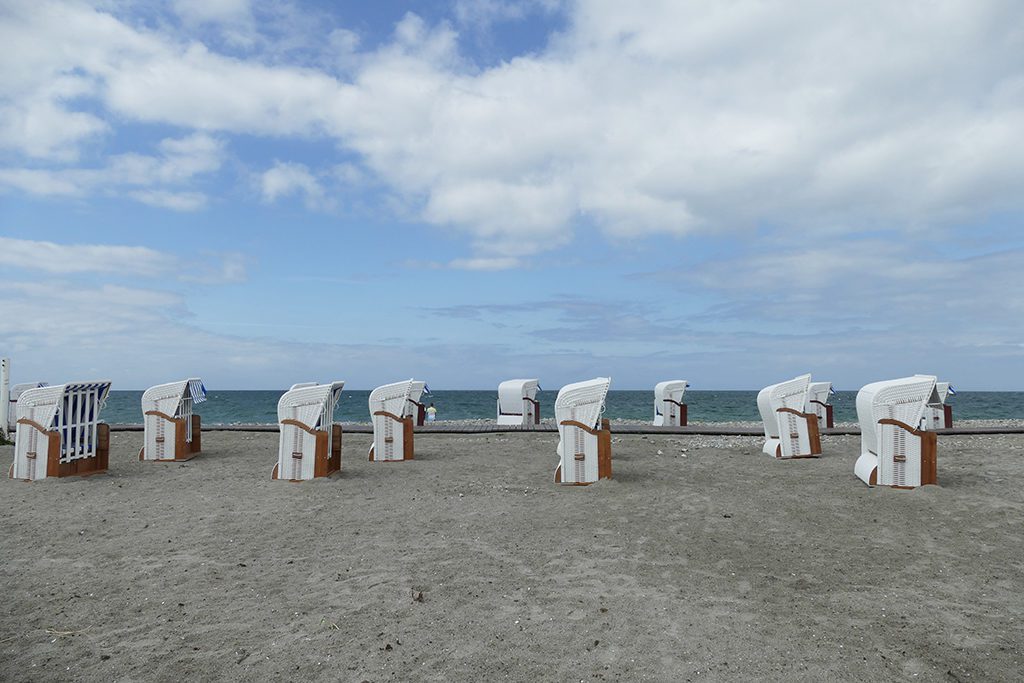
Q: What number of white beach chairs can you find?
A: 14